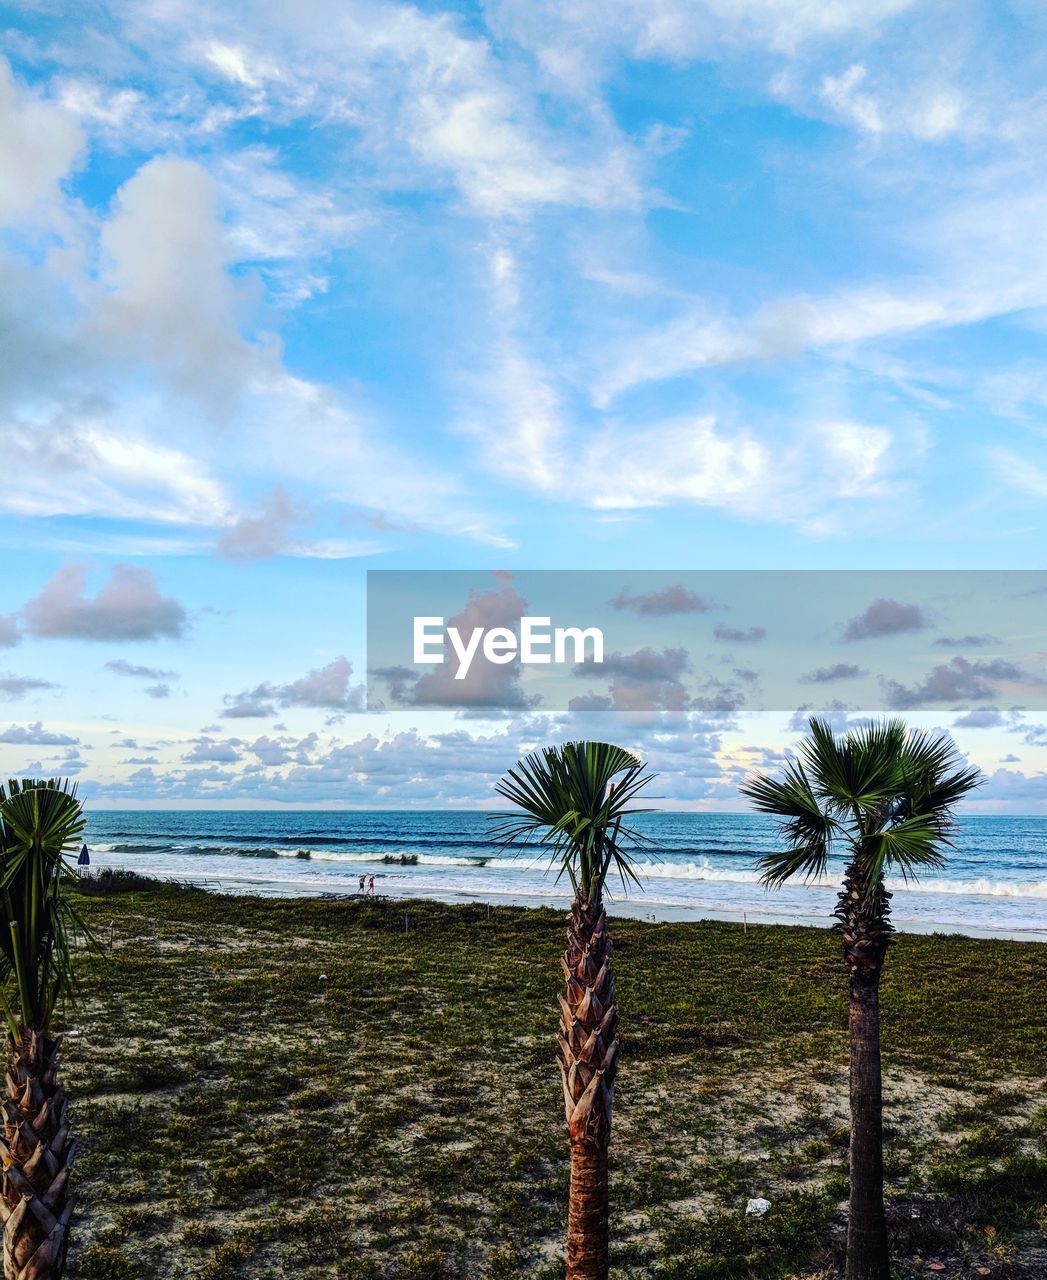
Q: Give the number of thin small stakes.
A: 4